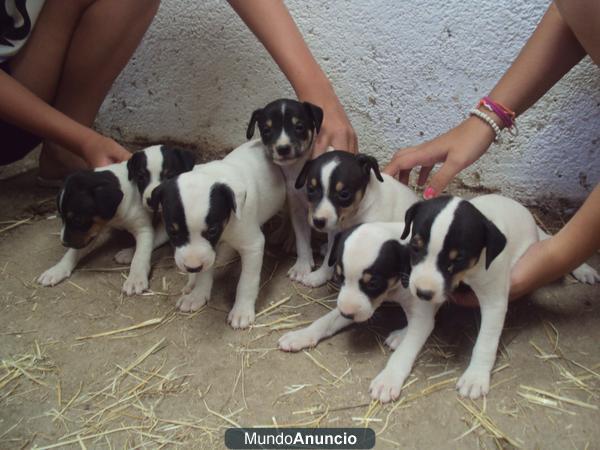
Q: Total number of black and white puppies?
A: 7